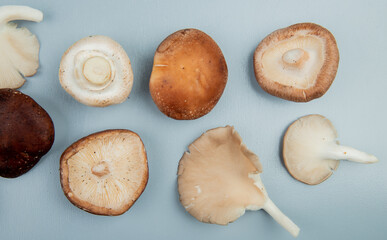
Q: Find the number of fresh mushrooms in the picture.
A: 8